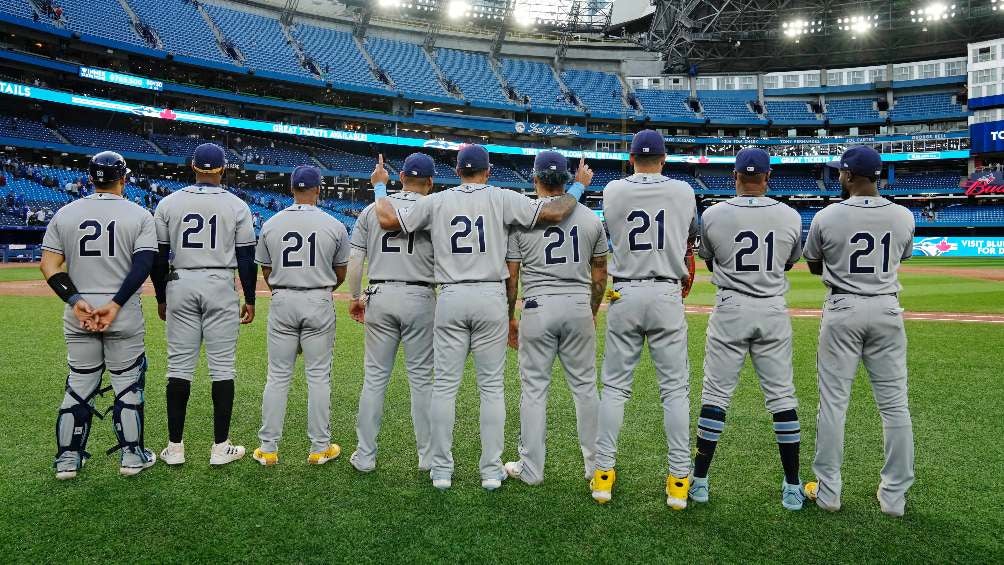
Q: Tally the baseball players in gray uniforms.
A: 9